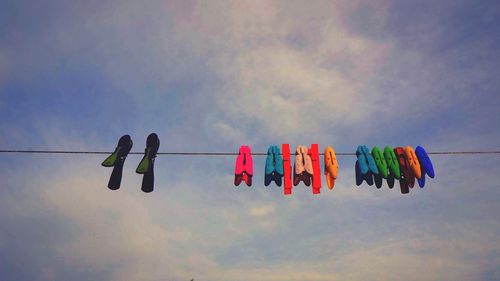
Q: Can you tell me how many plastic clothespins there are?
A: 14